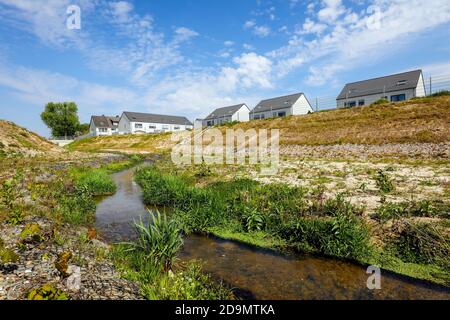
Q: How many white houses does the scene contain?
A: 5